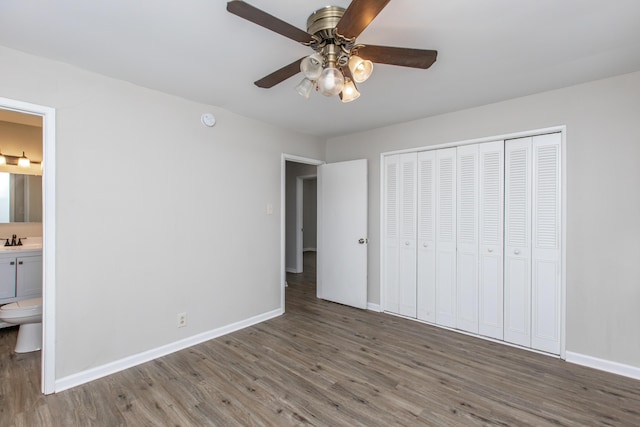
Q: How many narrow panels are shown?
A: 8